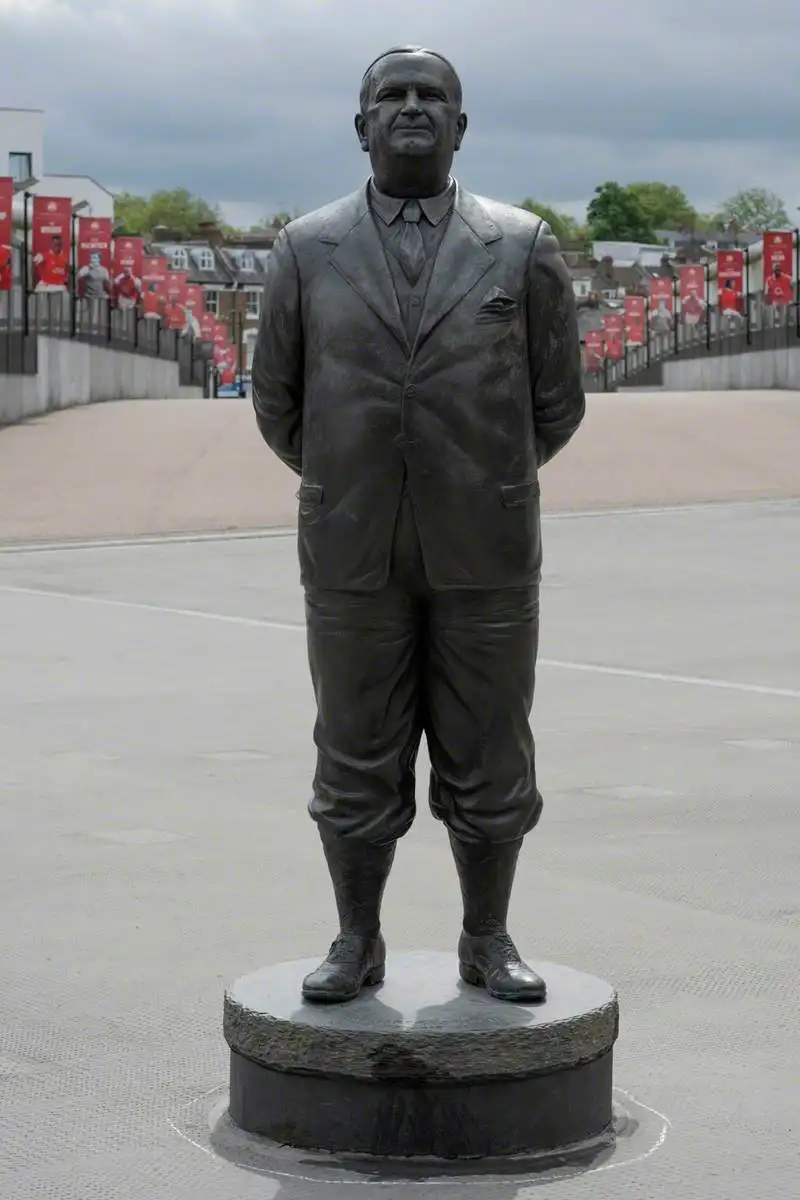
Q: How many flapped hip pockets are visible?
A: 2